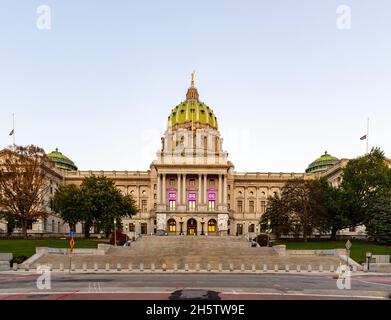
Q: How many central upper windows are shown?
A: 3